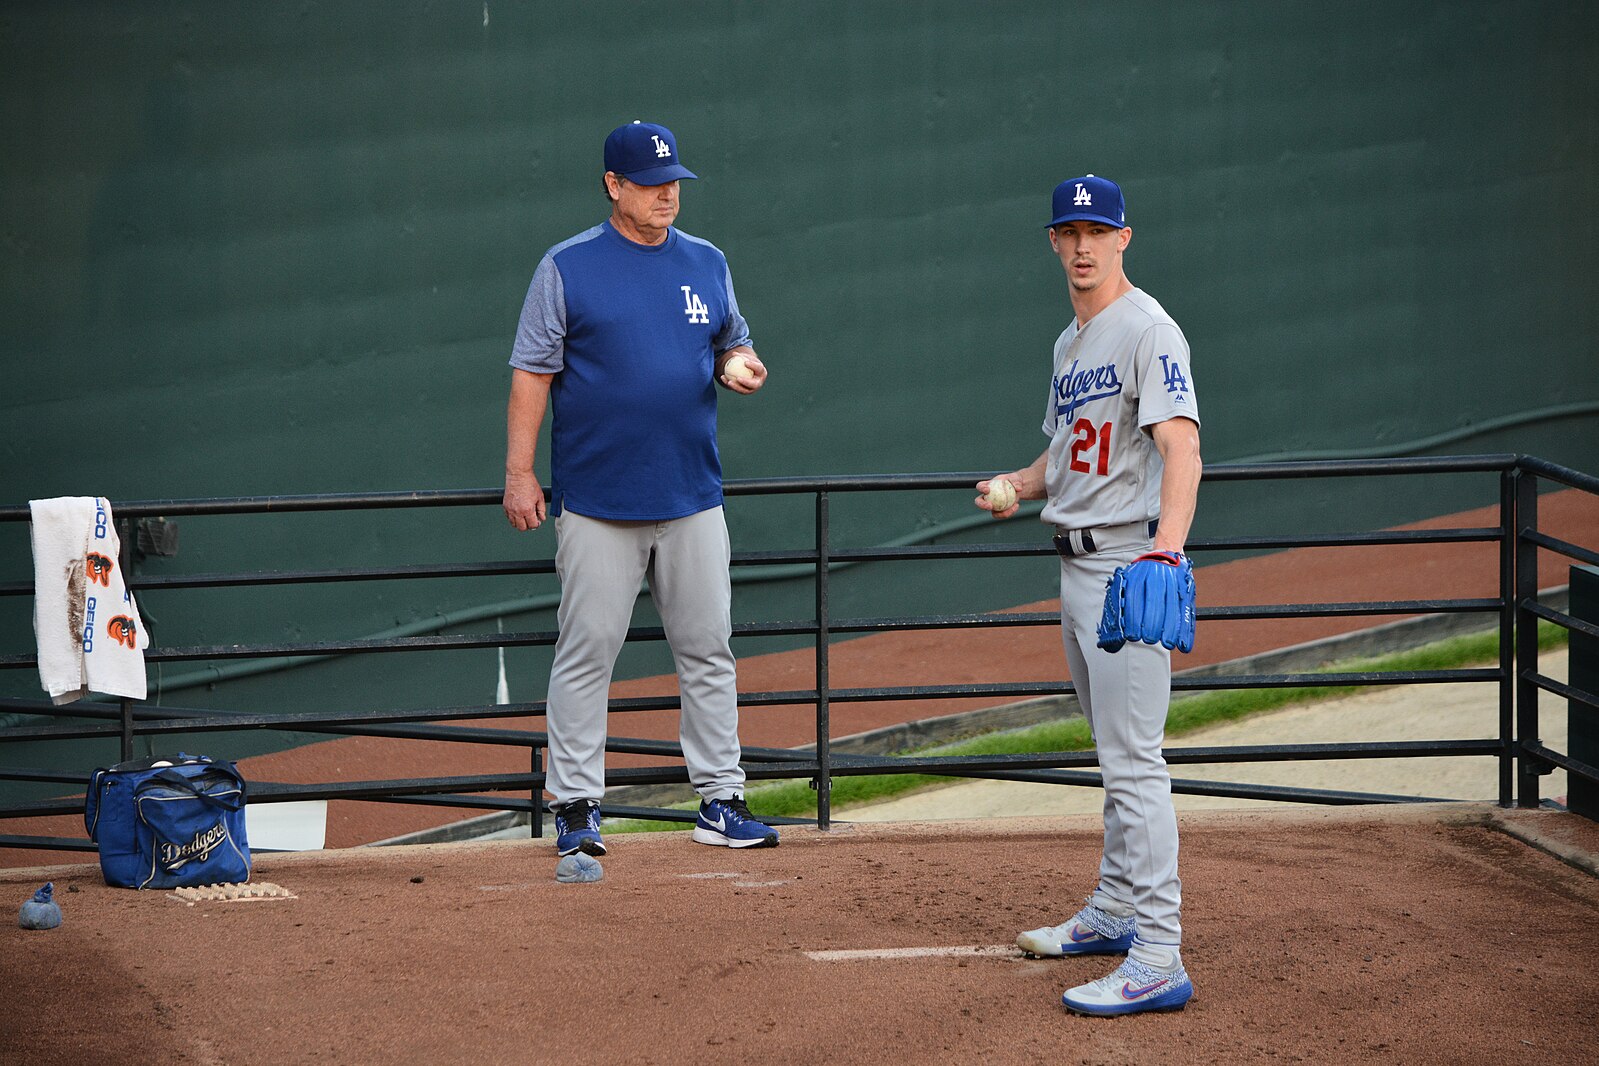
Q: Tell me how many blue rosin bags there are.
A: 2